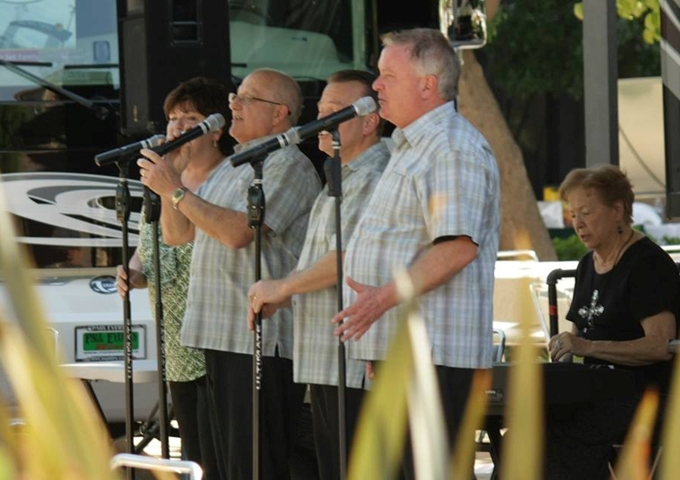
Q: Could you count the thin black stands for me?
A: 4